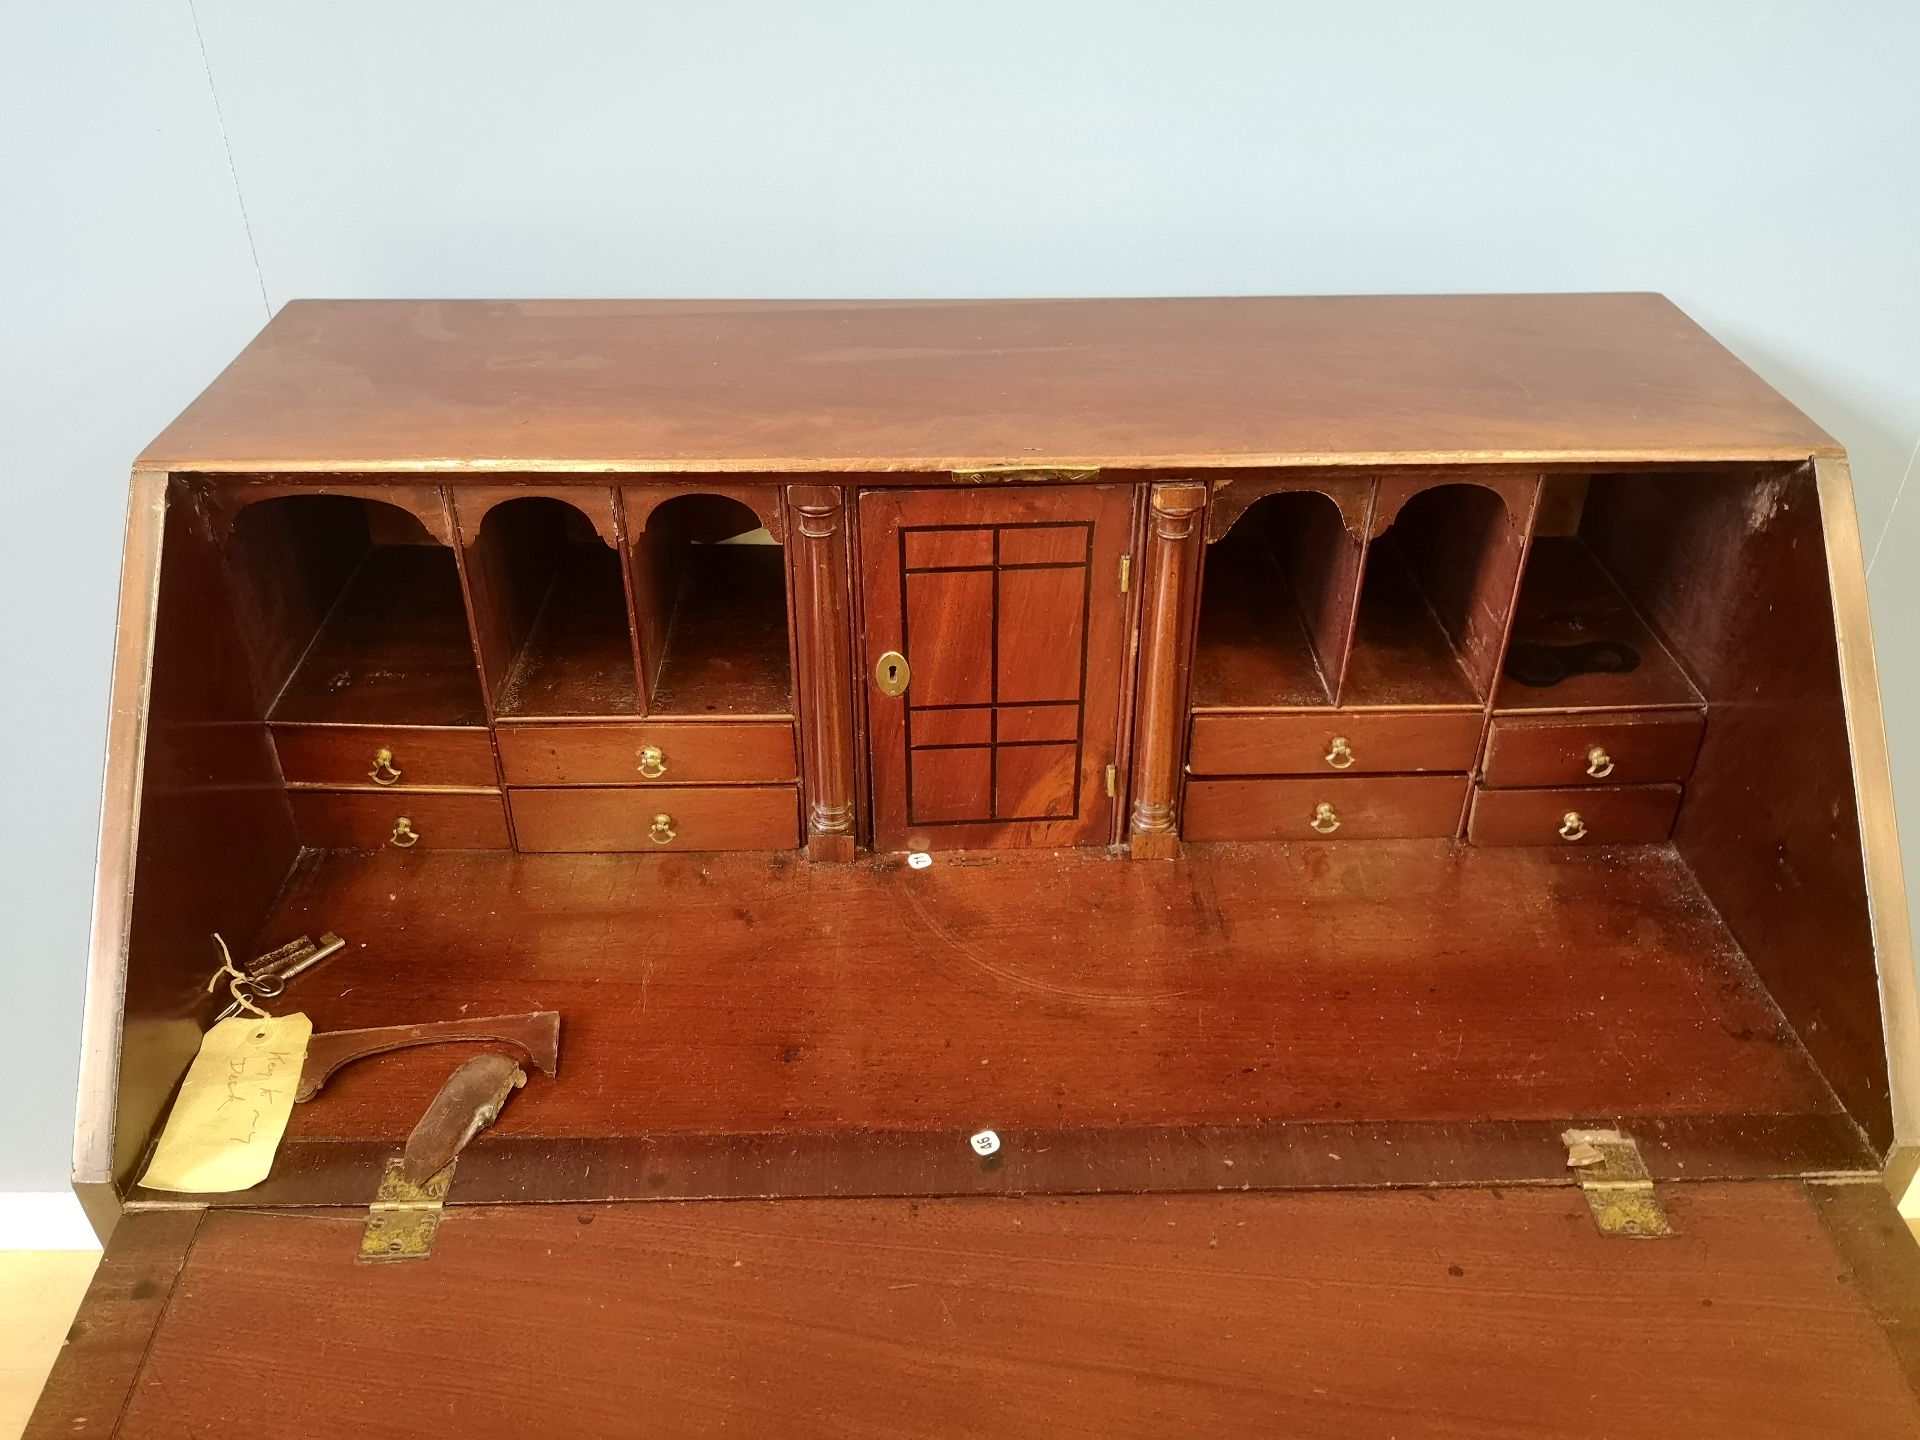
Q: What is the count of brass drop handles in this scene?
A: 8